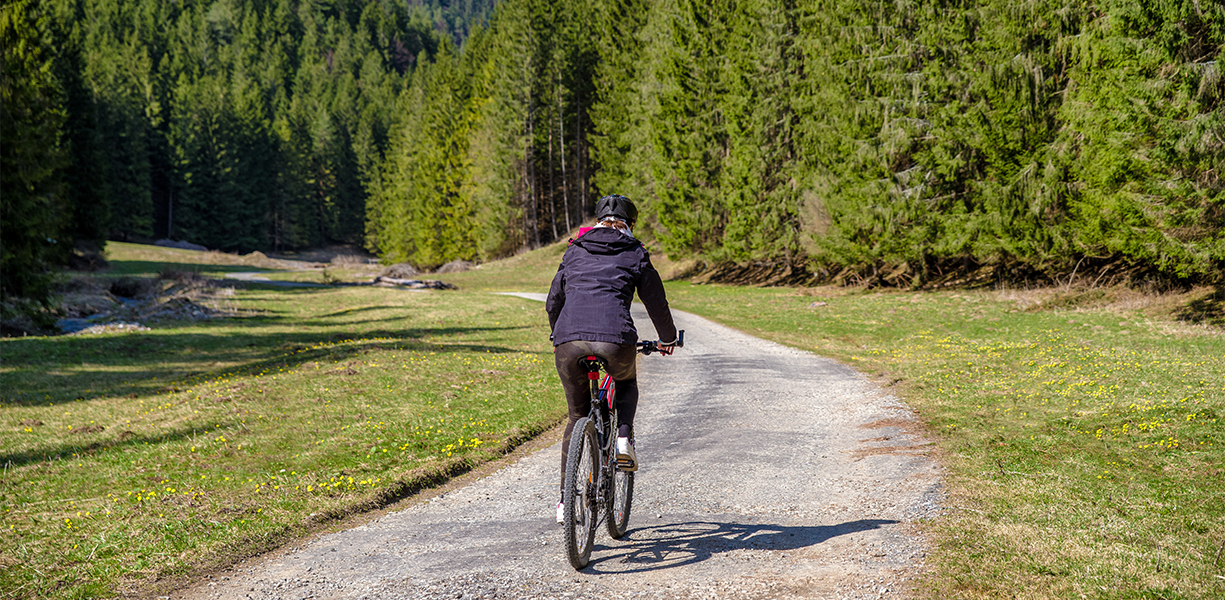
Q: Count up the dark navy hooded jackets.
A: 1